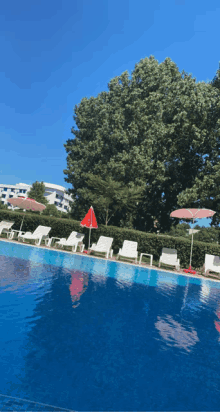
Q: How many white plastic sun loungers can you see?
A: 7